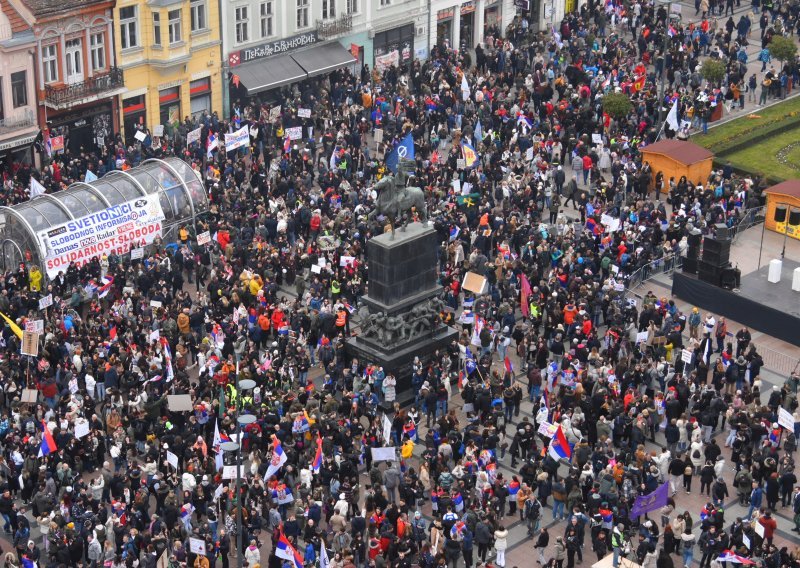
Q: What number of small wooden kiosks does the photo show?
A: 2